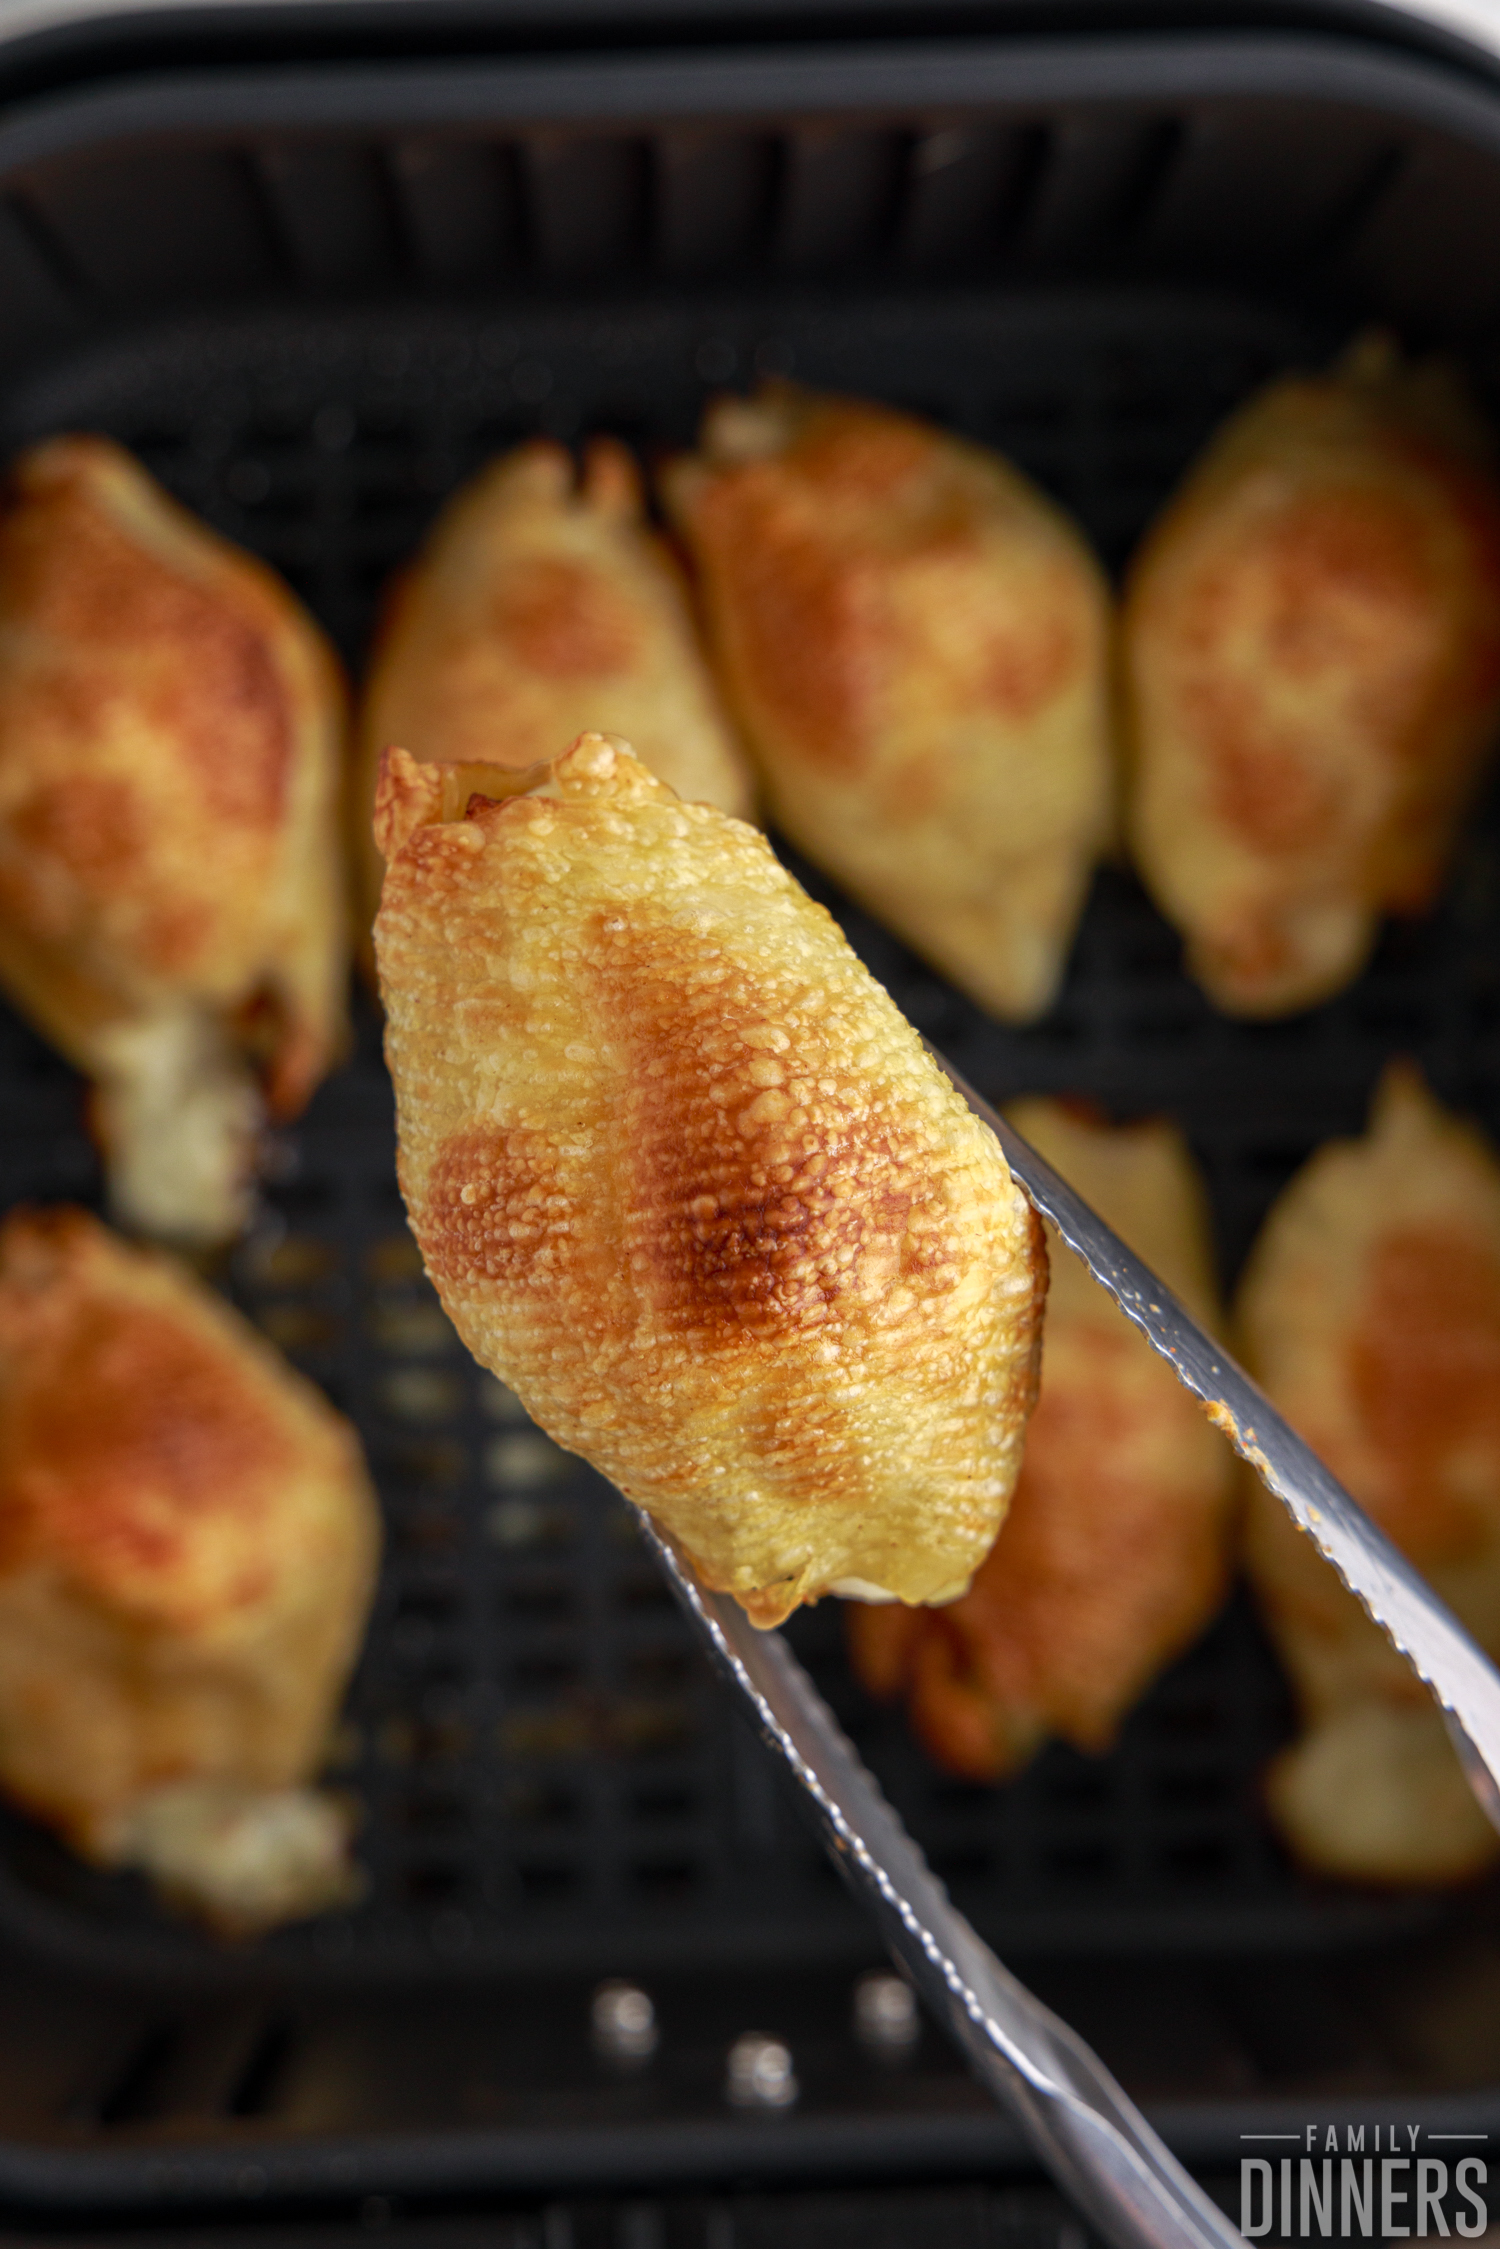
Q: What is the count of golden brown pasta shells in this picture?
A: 8